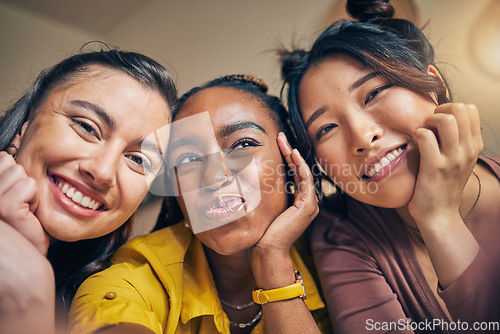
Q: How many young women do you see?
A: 3